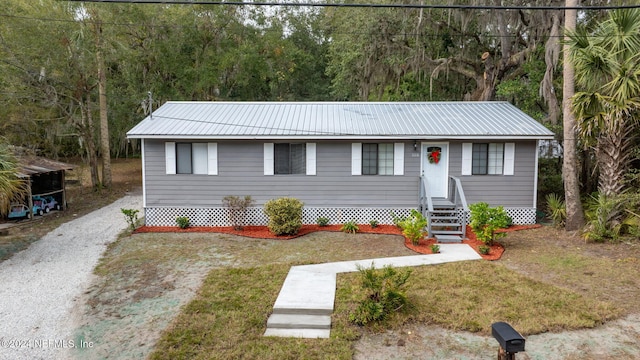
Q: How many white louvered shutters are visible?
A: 8